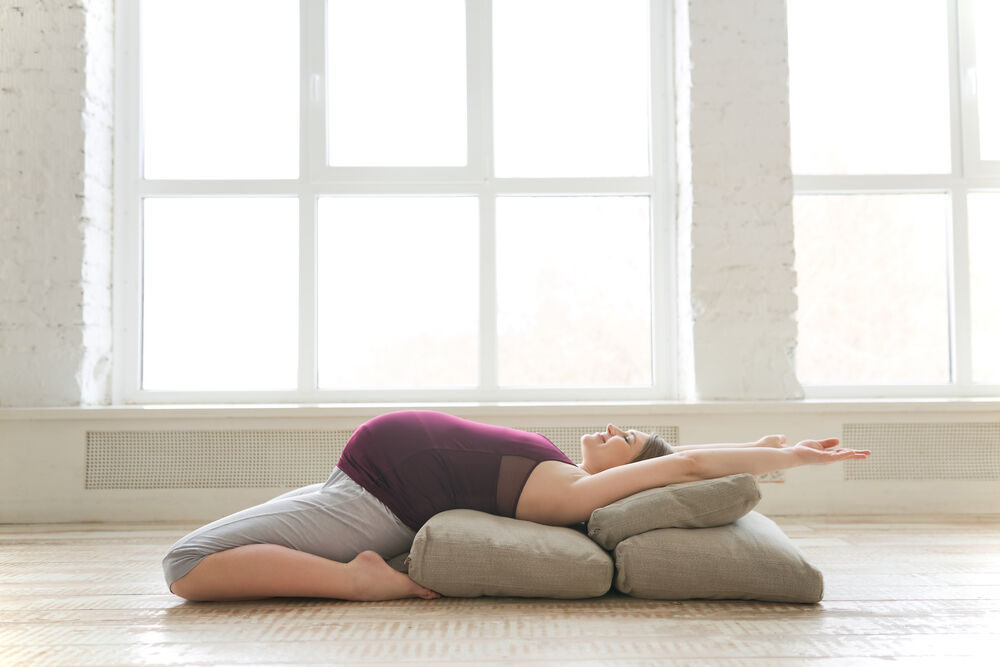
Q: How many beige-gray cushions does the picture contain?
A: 3